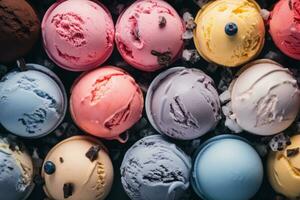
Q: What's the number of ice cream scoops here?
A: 14